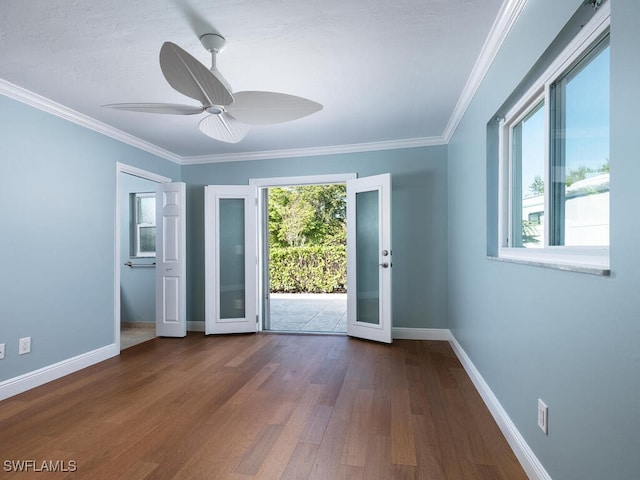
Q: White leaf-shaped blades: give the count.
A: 4